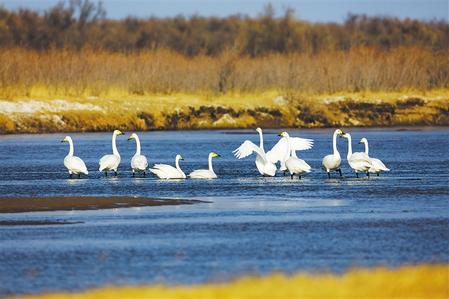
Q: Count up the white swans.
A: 10